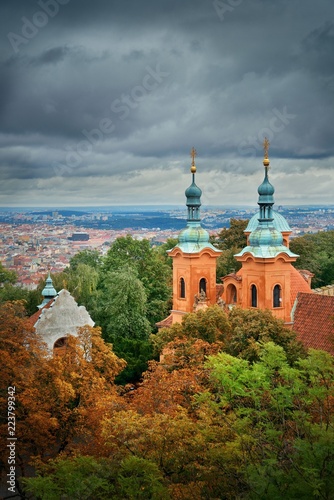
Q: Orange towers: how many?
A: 2